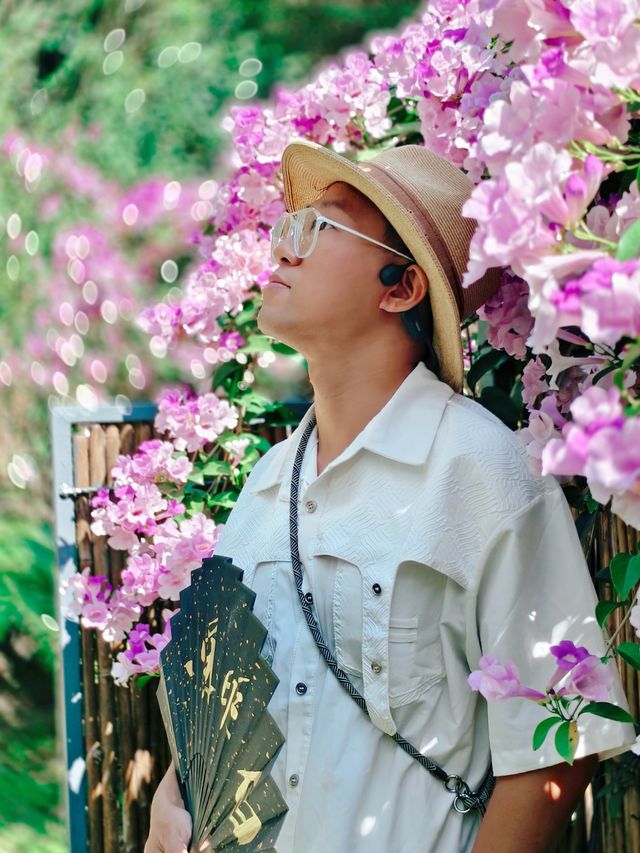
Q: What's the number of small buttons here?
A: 6